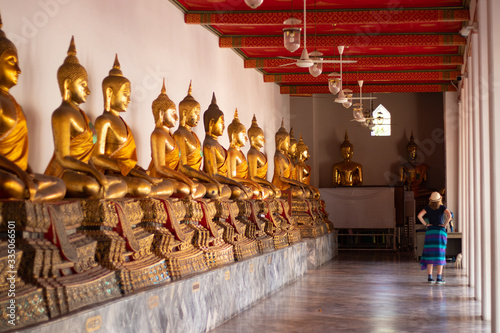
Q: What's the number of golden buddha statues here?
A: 13